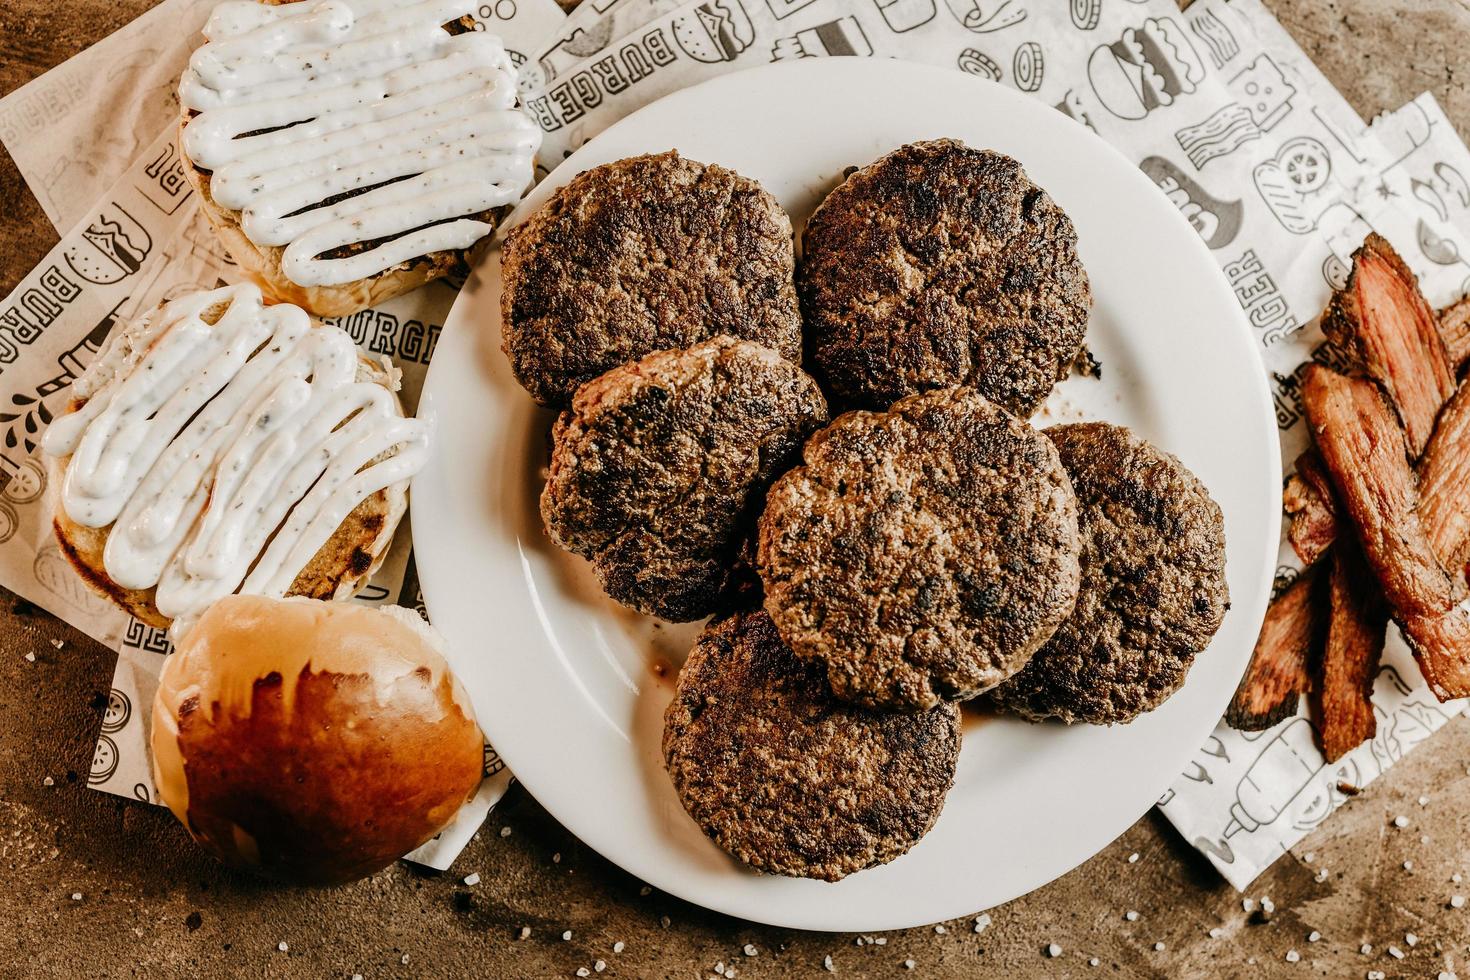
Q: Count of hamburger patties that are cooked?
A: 6